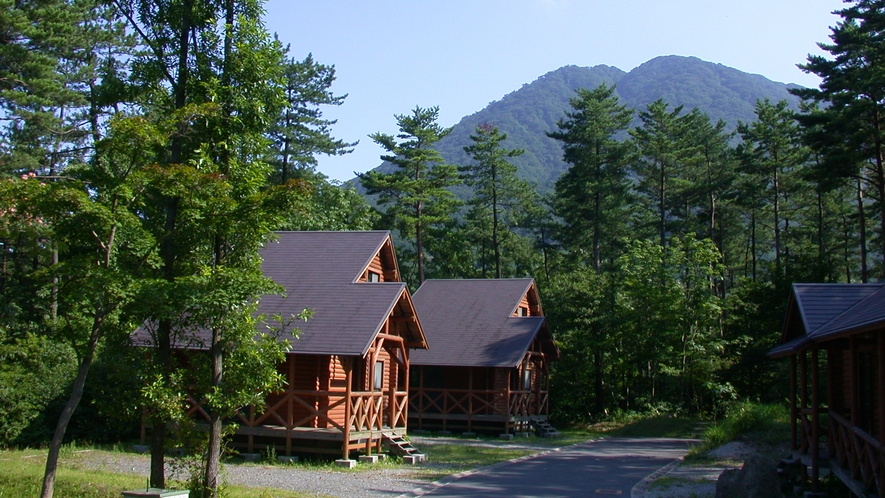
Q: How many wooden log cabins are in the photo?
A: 3